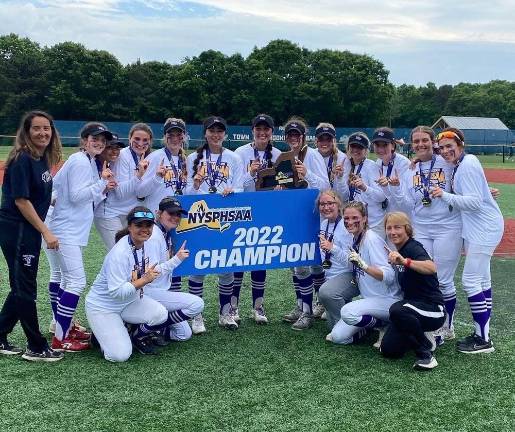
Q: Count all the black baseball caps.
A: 11